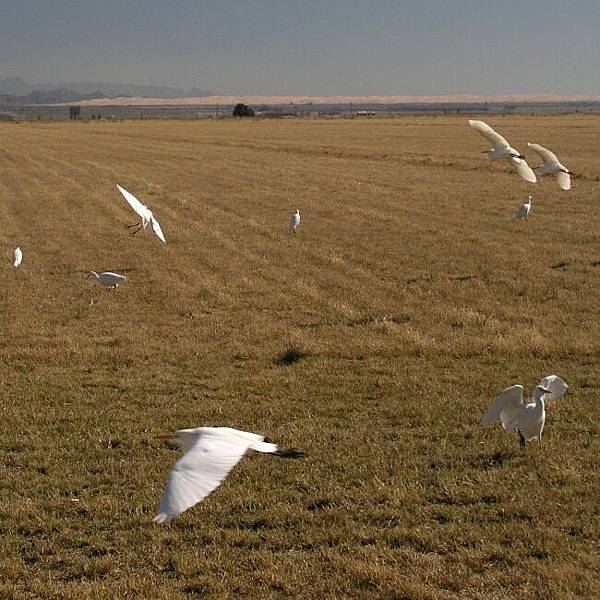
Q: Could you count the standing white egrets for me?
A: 5